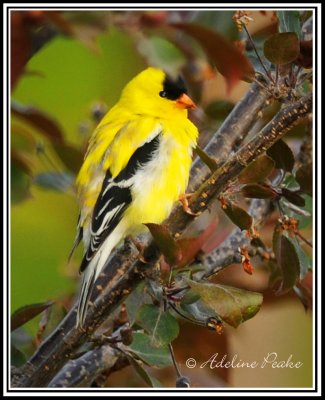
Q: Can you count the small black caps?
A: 1